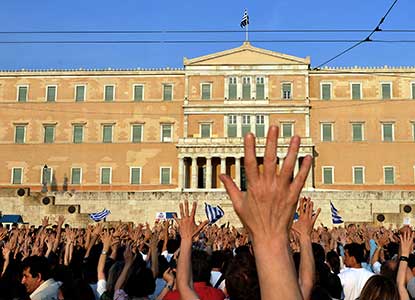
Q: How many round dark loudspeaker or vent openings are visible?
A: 5